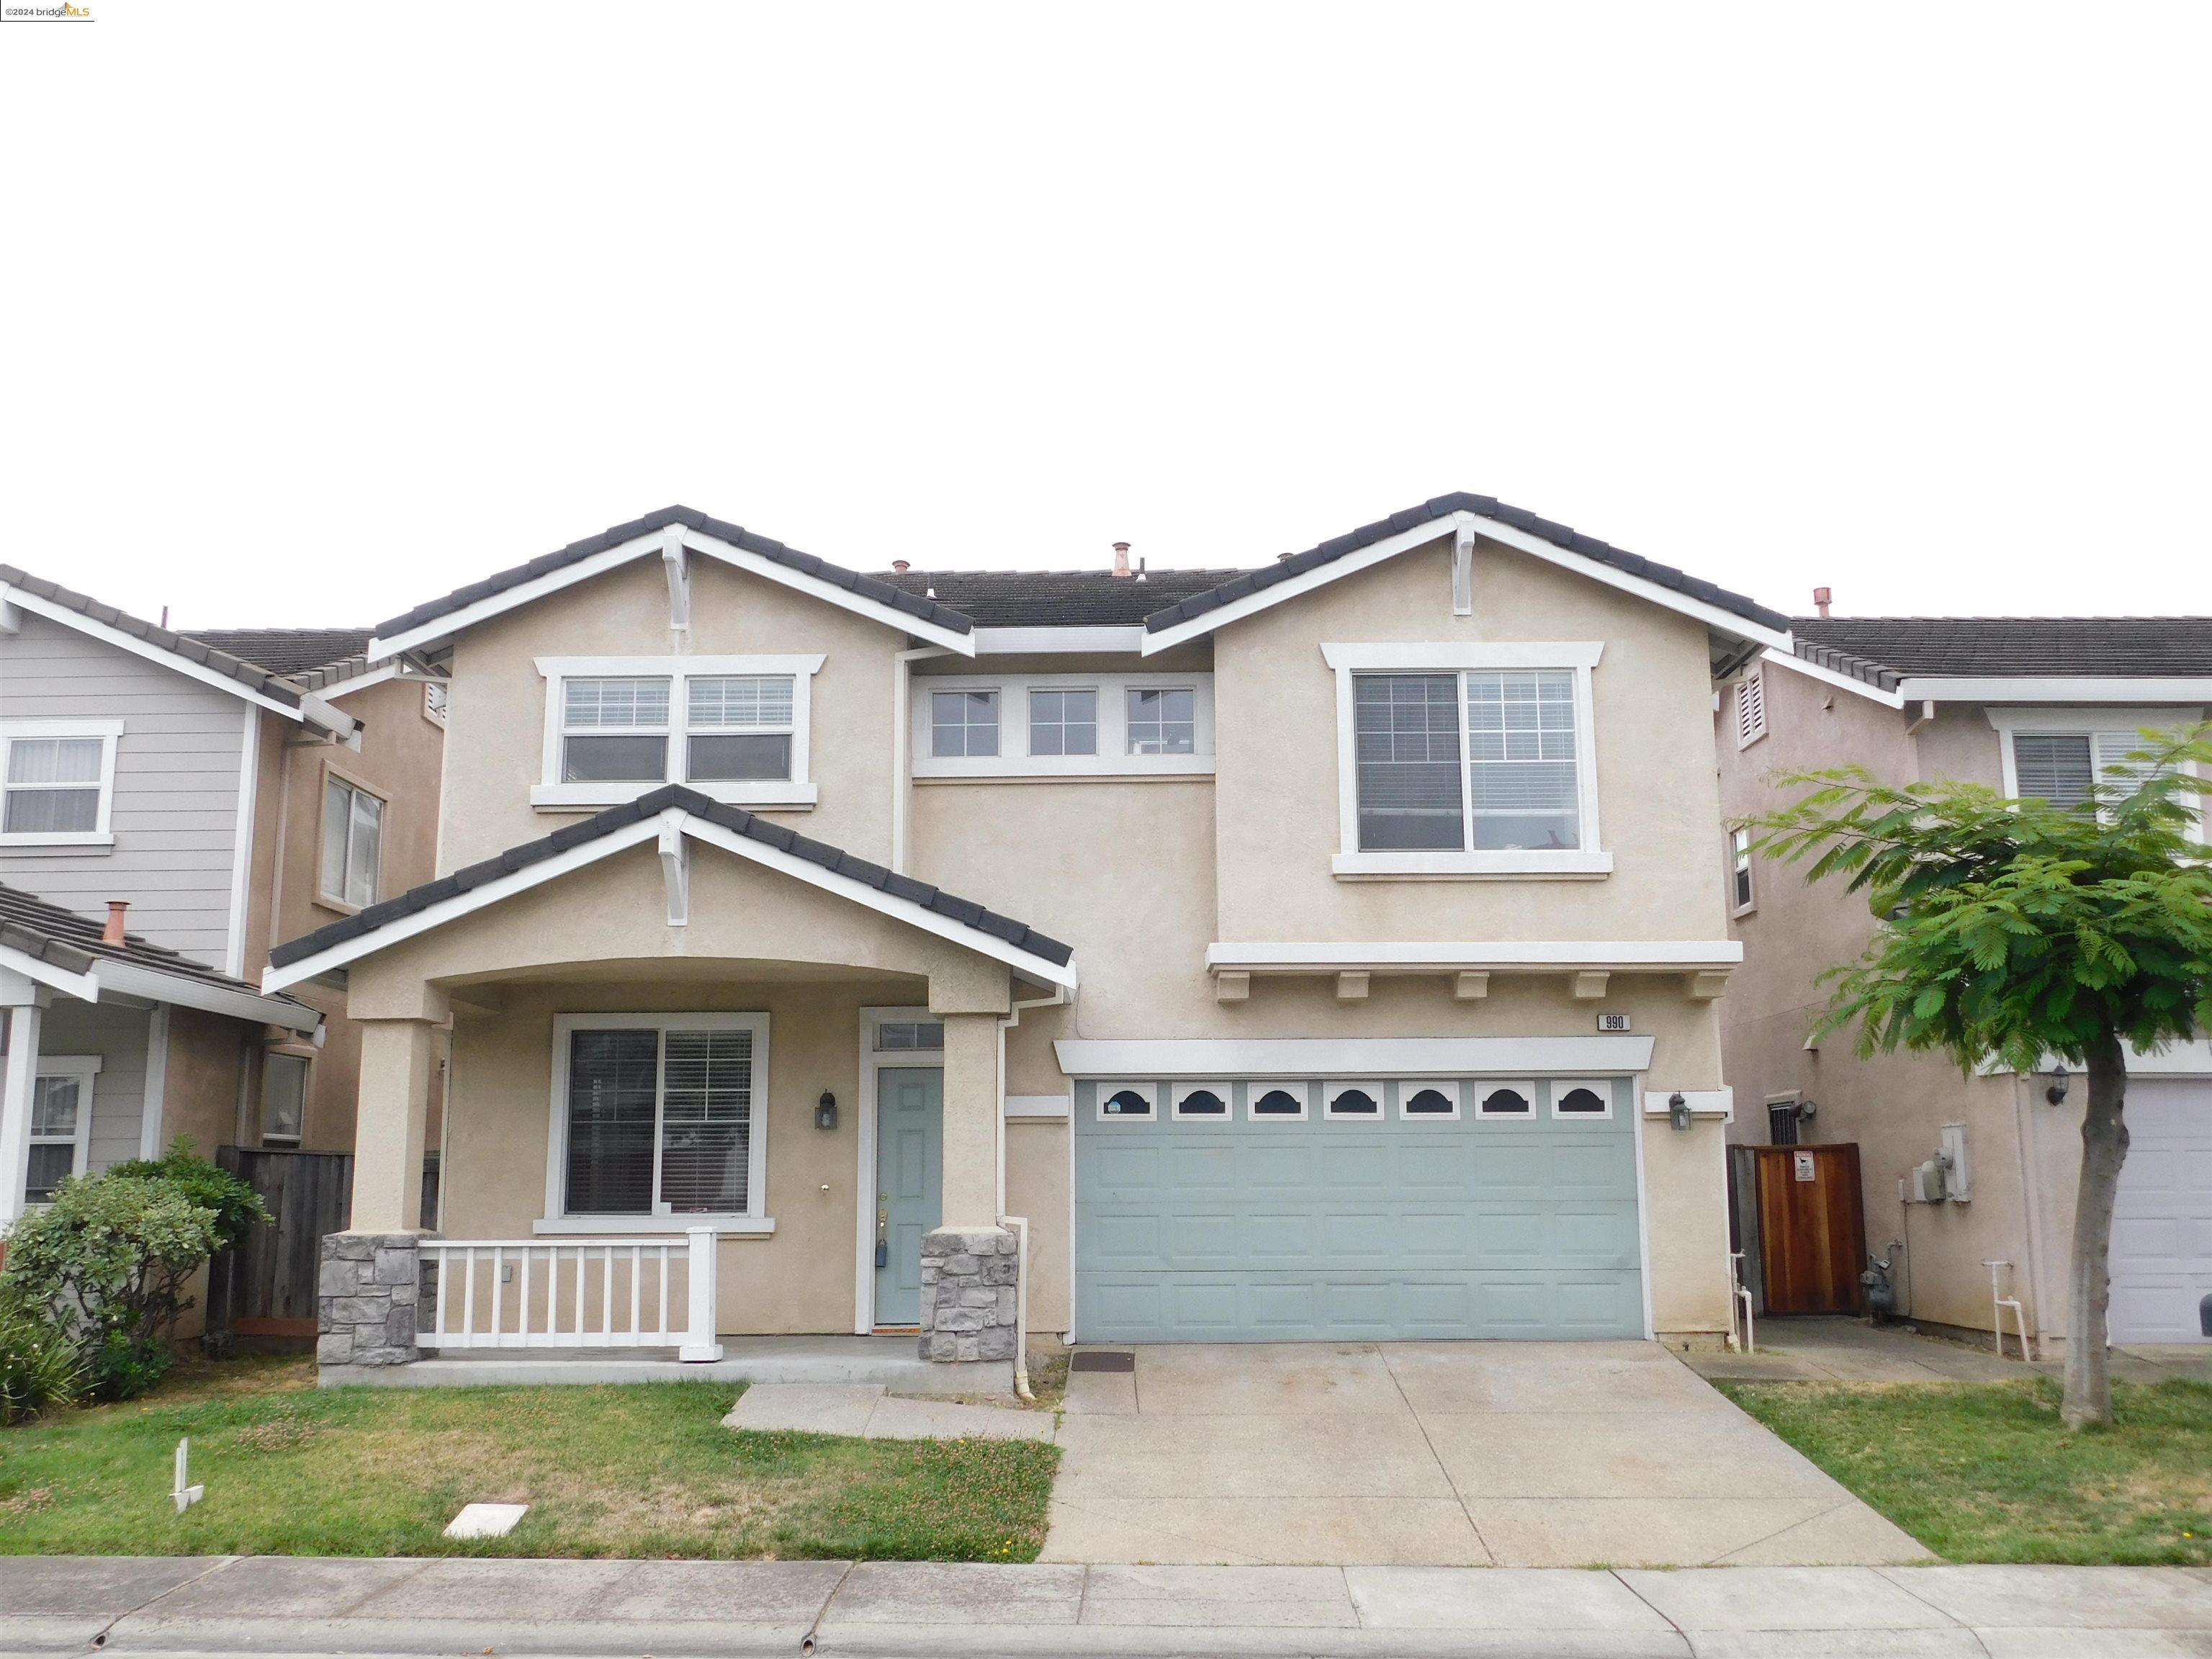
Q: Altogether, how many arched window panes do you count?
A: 7